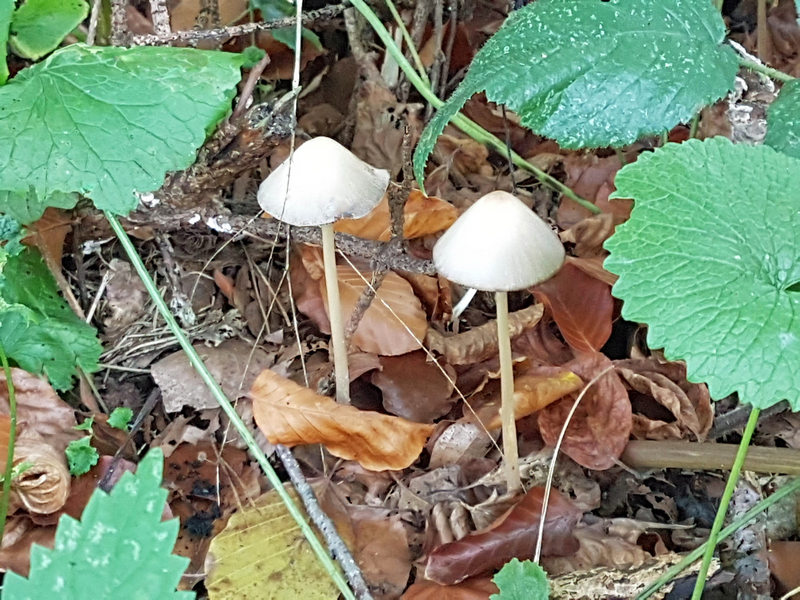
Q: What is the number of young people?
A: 0